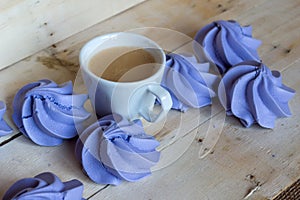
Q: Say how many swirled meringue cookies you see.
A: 7